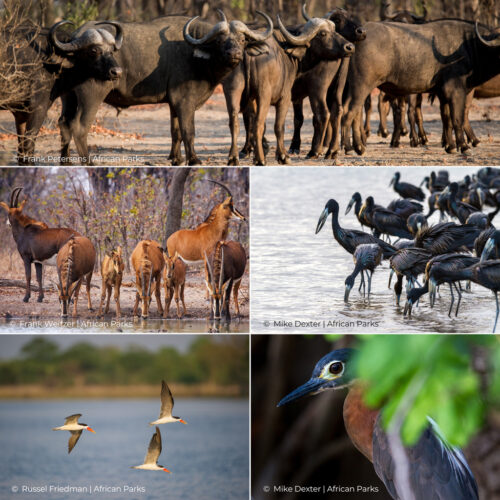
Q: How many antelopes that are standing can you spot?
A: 7